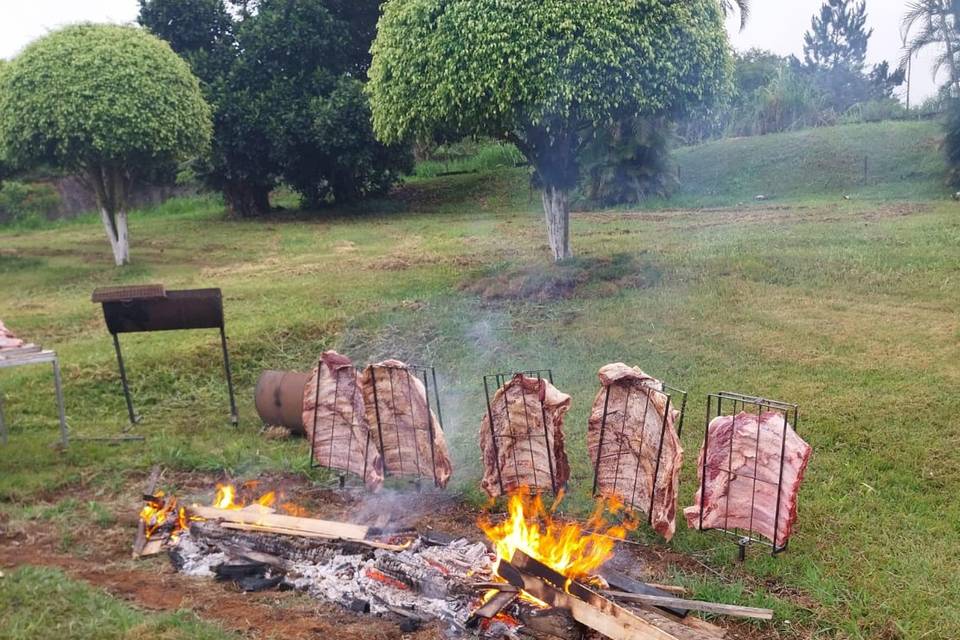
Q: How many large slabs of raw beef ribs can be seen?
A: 5